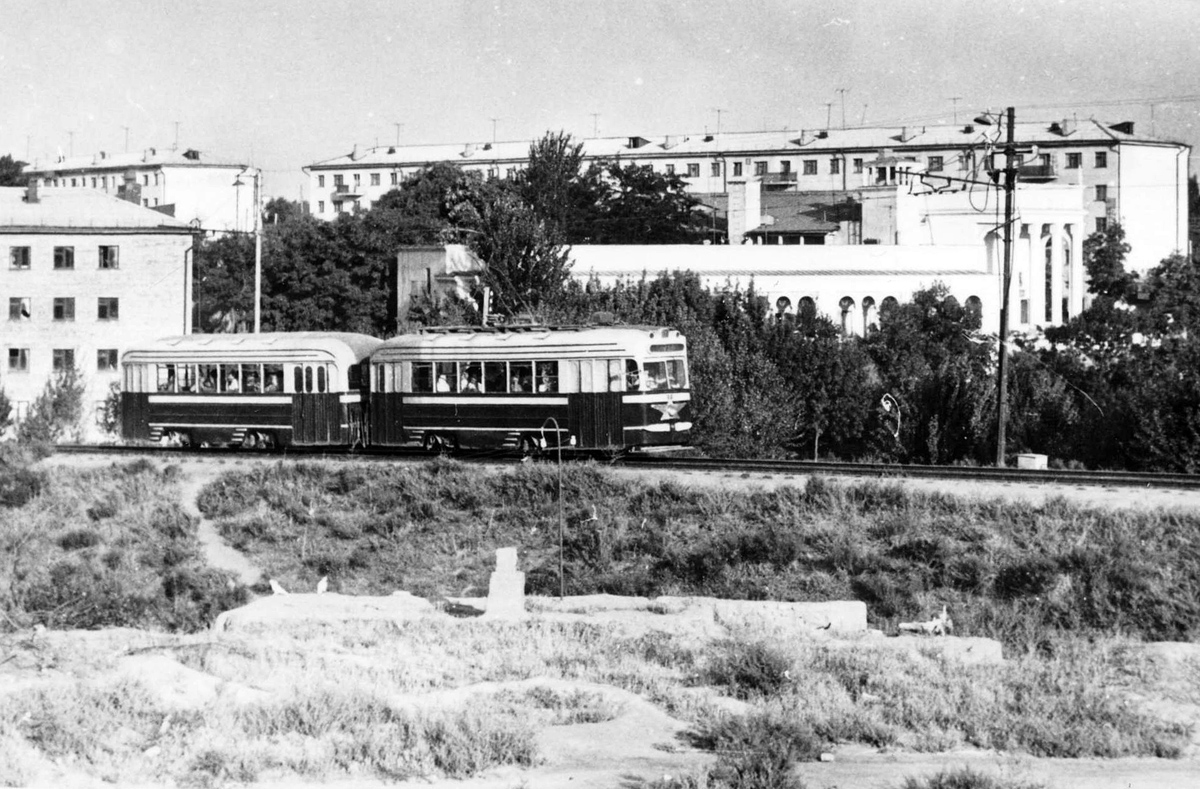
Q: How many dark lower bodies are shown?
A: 2